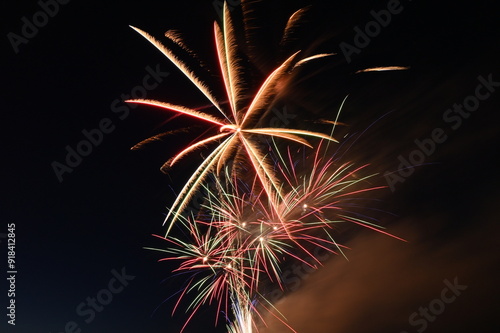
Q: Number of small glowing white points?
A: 6